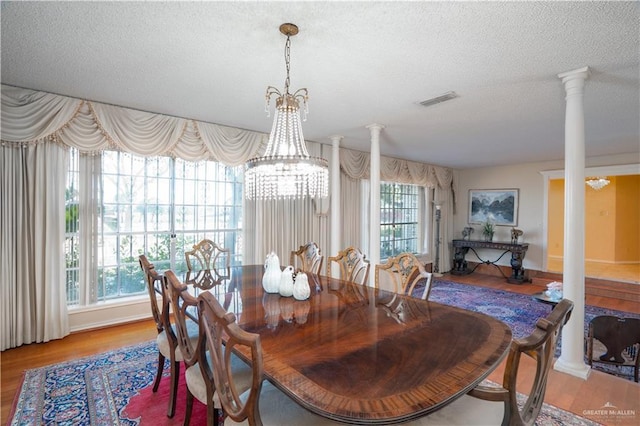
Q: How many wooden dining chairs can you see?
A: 8